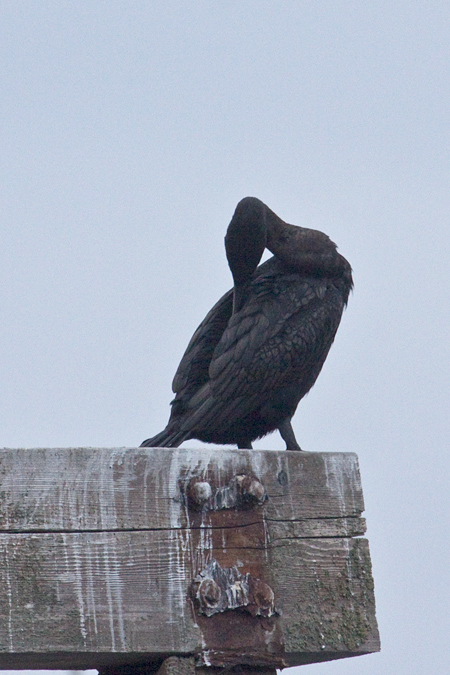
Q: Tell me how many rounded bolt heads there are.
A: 4